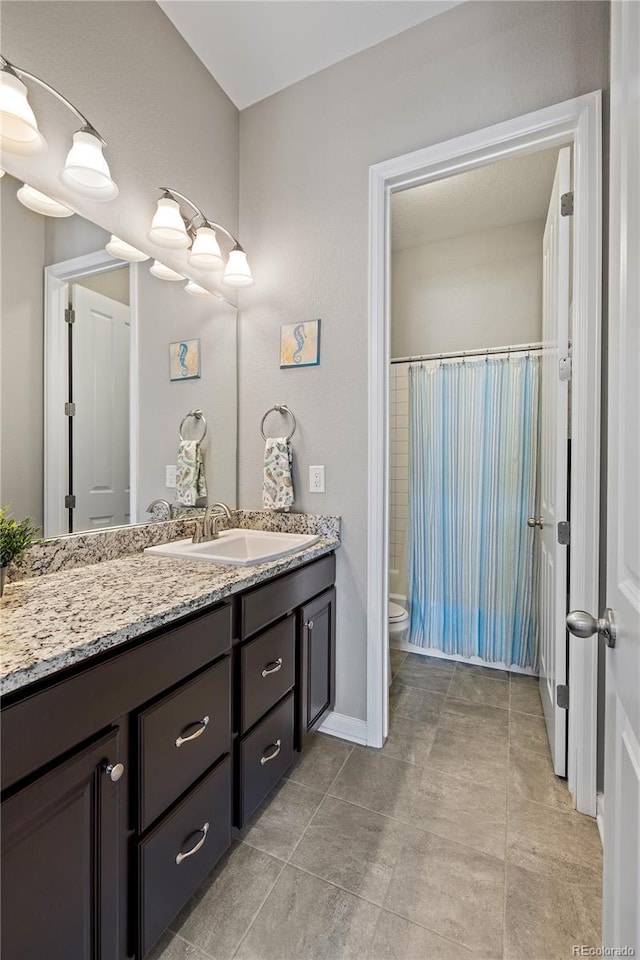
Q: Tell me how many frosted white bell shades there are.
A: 5